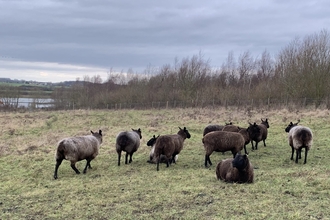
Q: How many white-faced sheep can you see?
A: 0